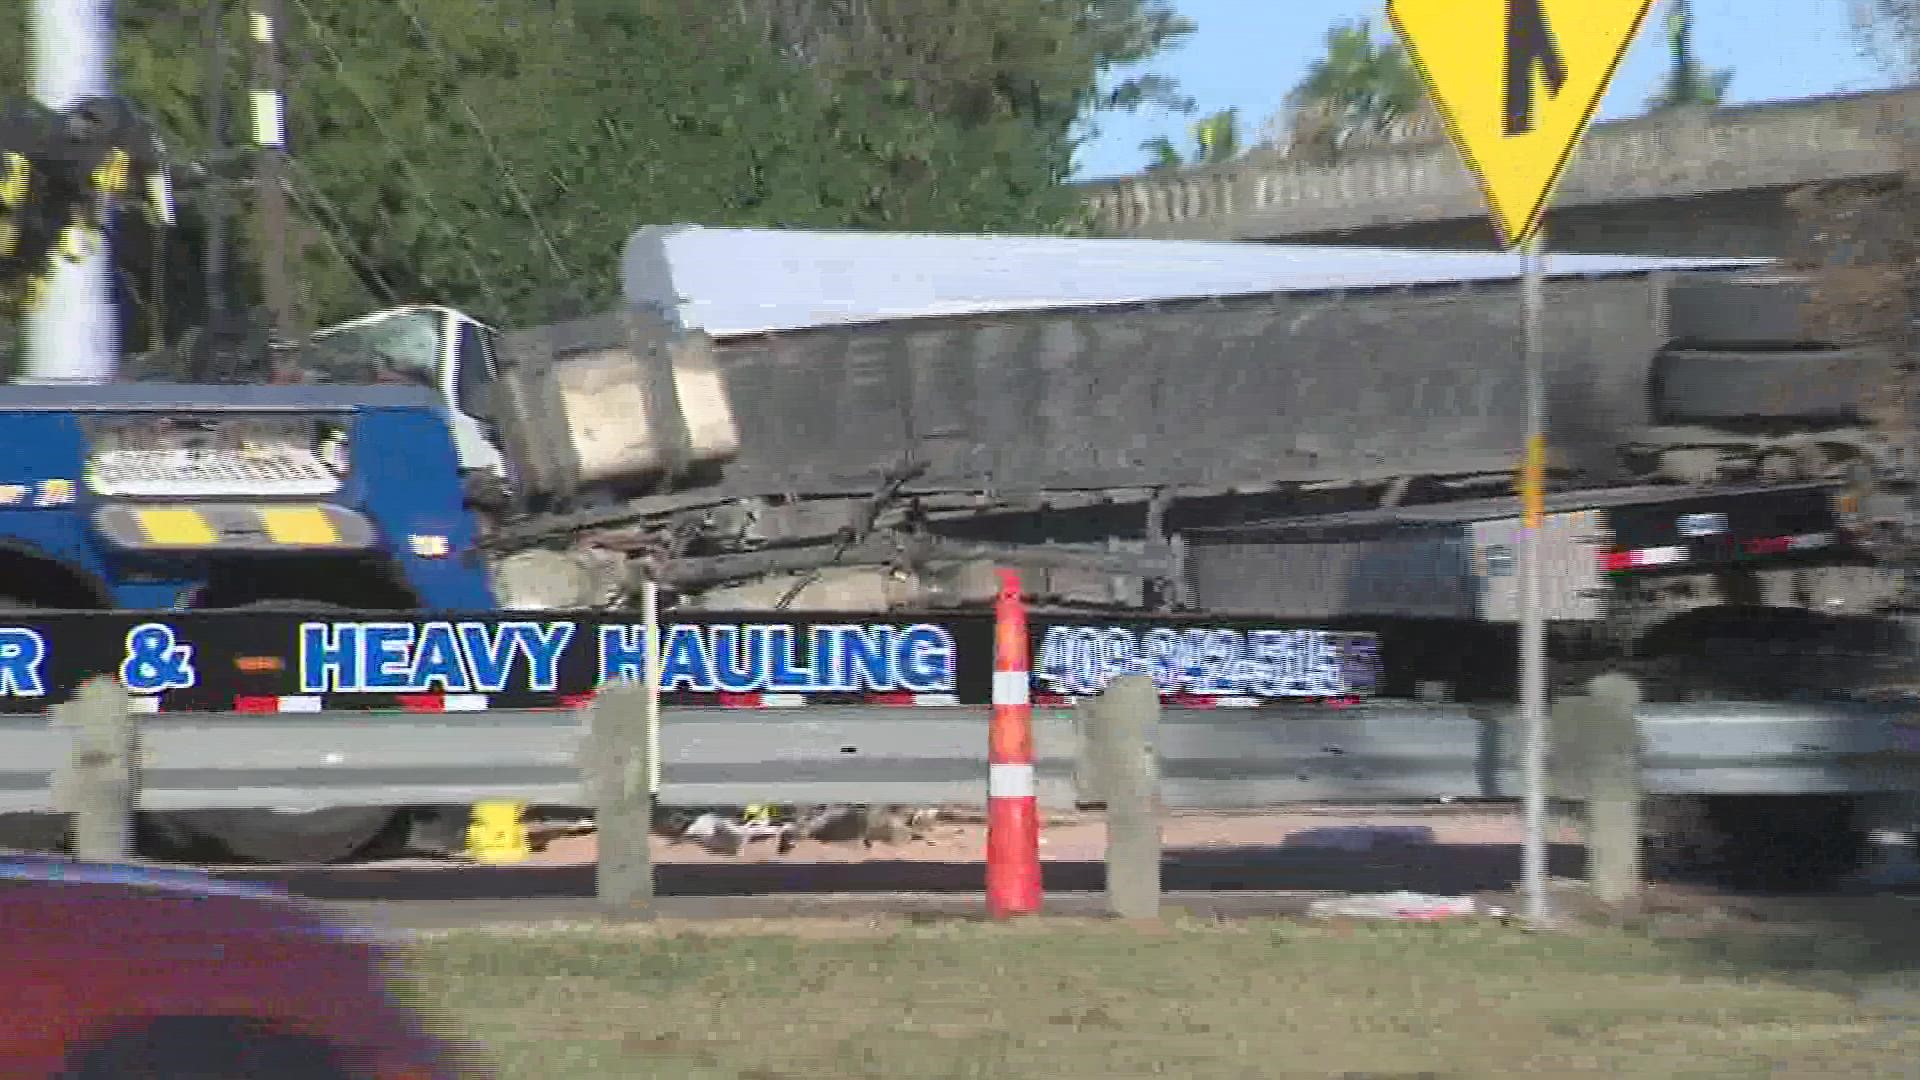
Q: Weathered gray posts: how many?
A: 4